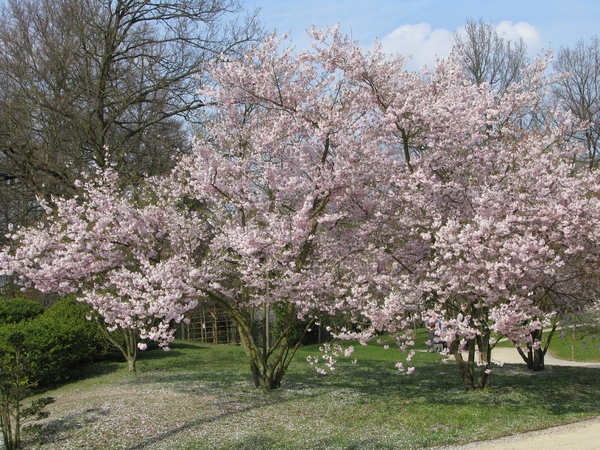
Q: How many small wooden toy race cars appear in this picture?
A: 0